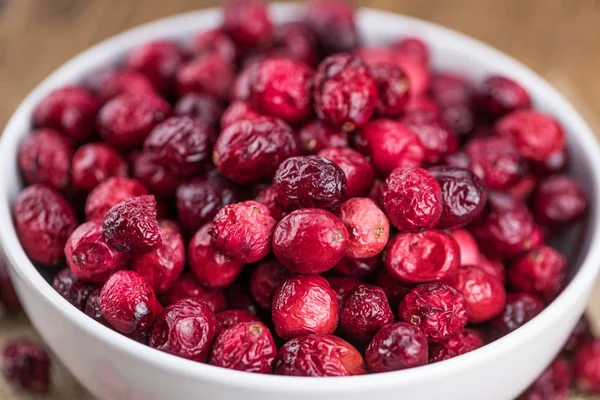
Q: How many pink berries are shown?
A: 1